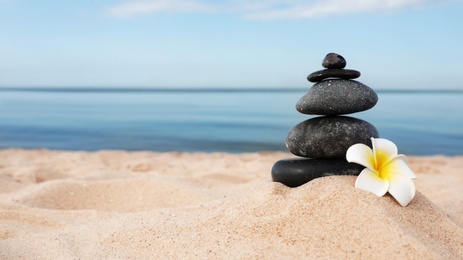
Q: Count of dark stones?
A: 5